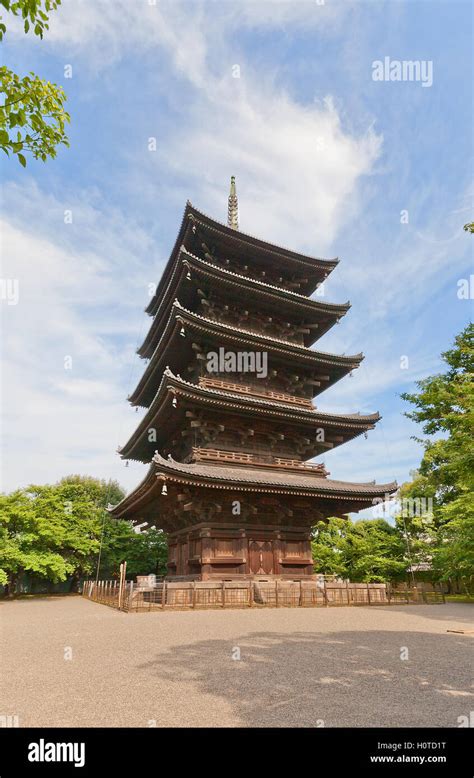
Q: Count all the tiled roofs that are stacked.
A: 5